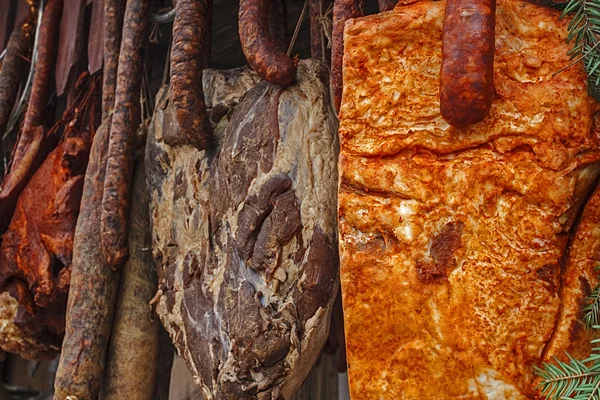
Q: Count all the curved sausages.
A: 1